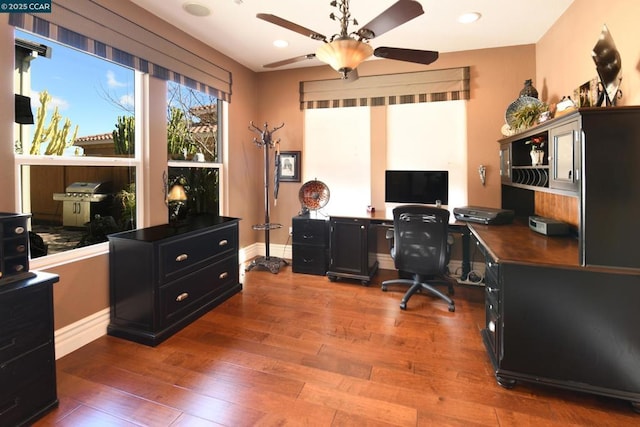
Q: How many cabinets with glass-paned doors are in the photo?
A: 2